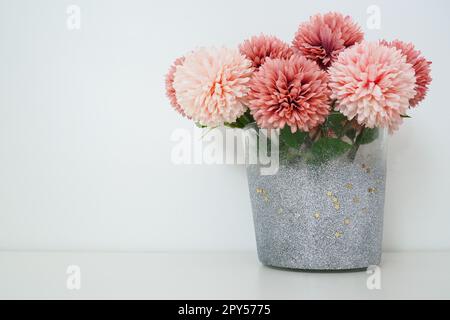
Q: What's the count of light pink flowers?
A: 2